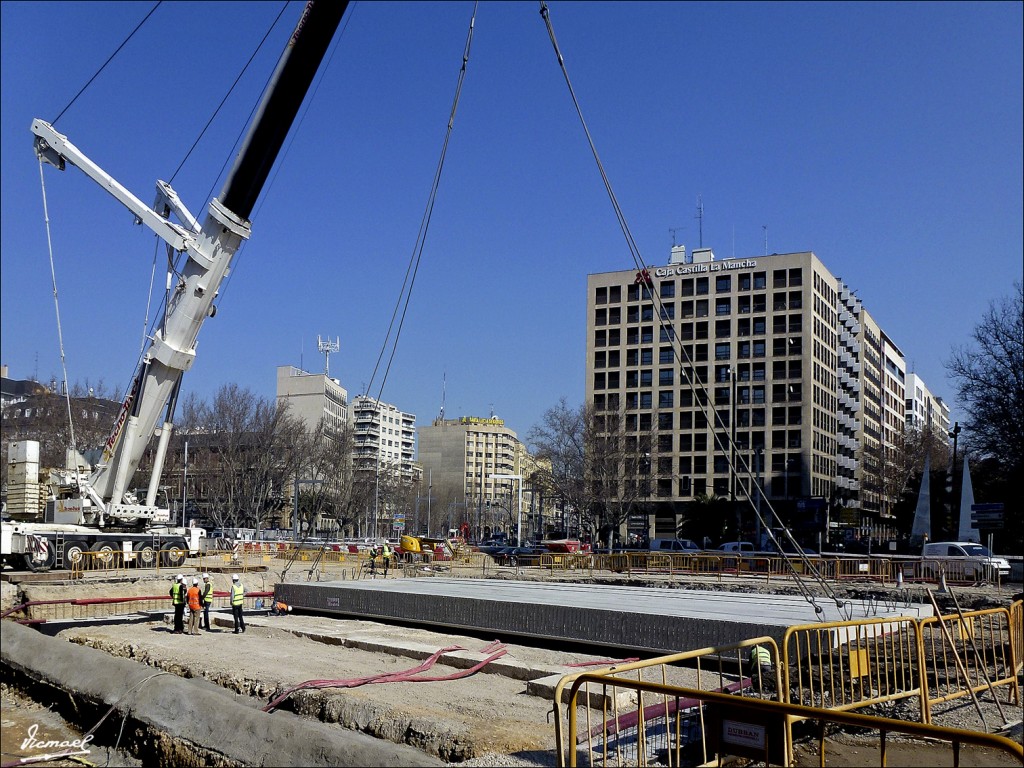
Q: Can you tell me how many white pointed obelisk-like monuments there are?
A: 2